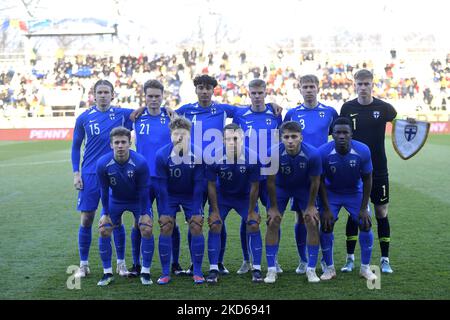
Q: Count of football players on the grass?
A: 11